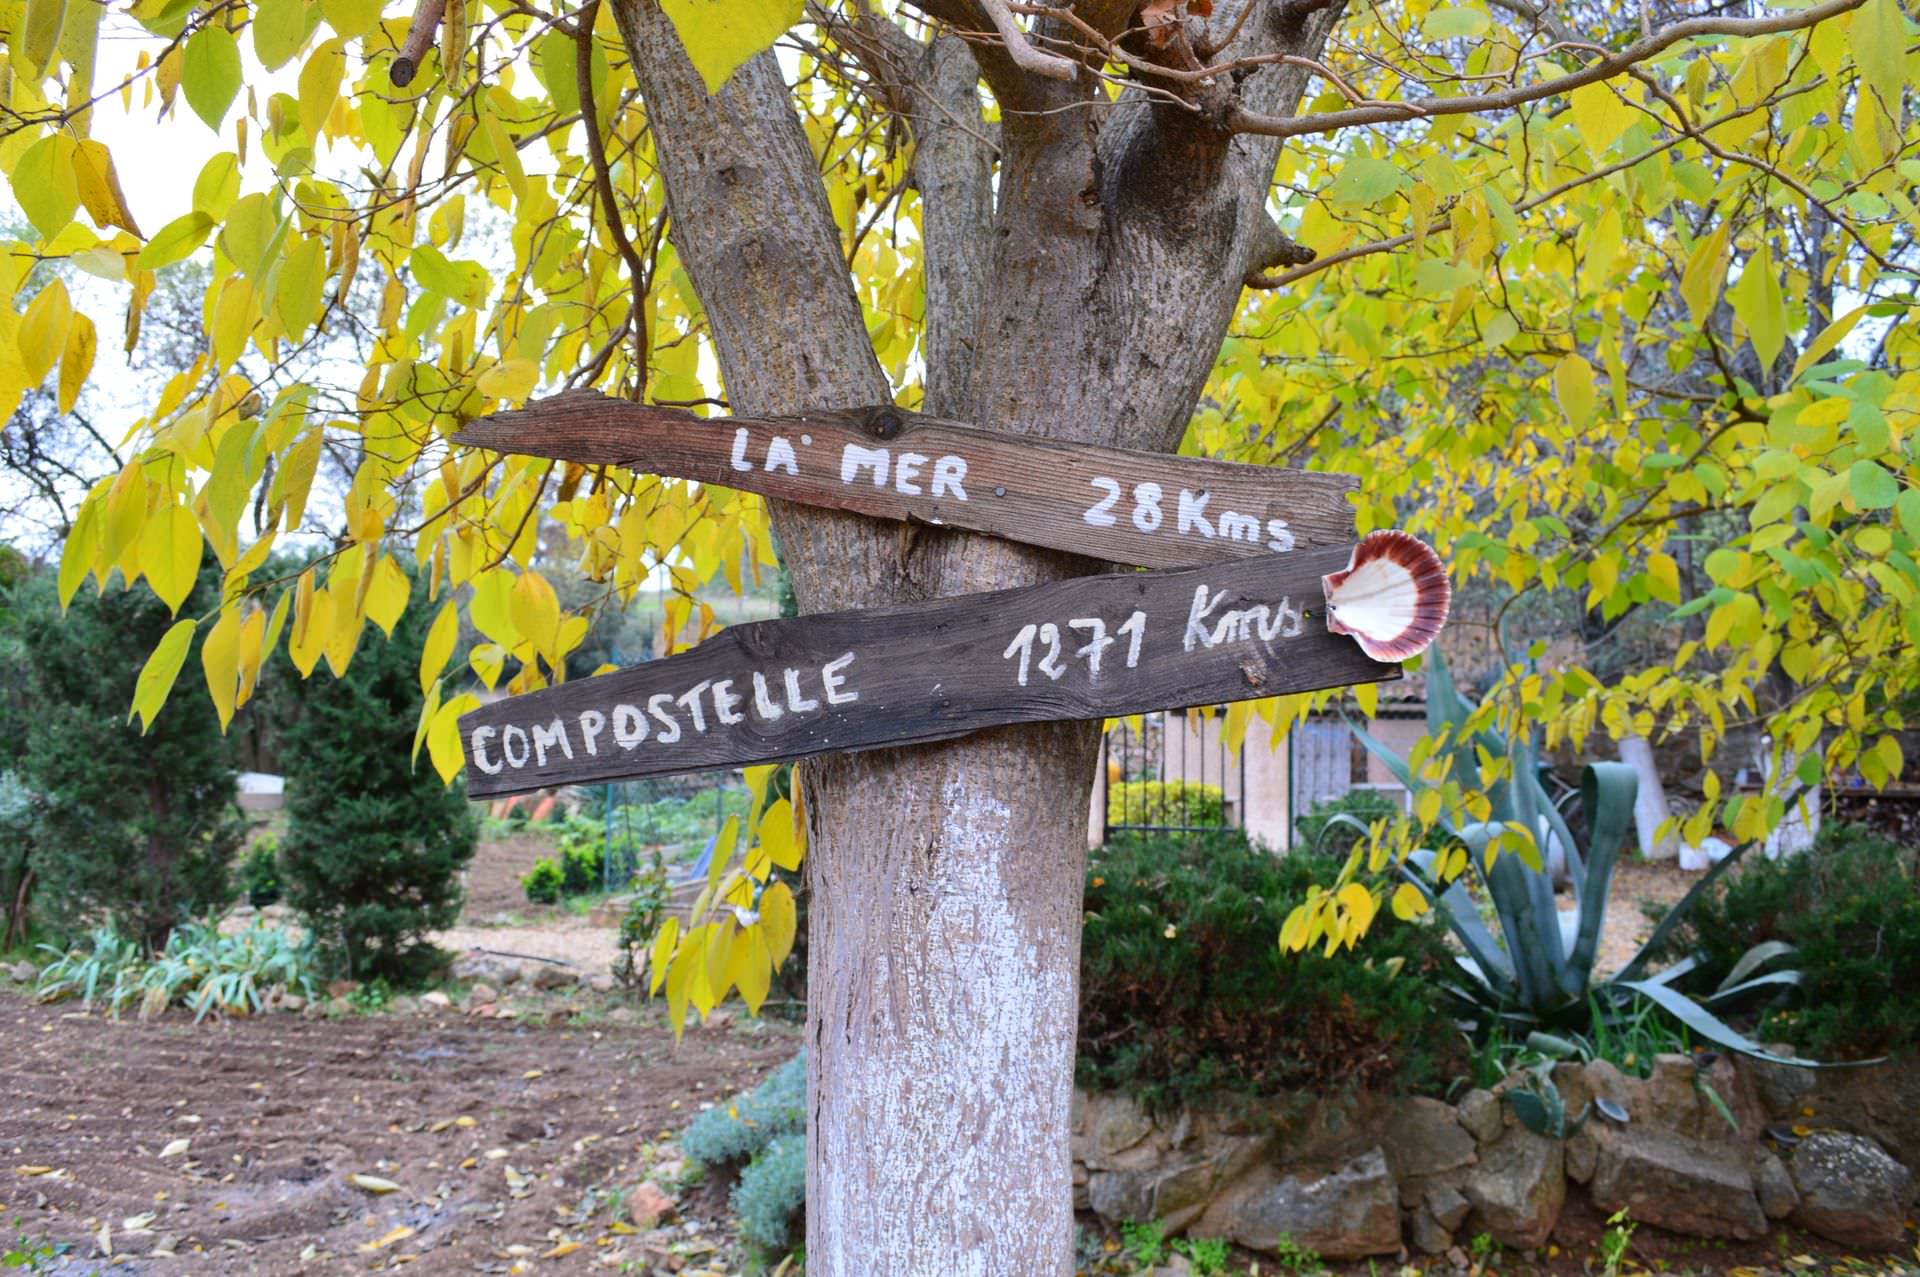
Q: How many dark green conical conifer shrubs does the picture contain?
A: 2